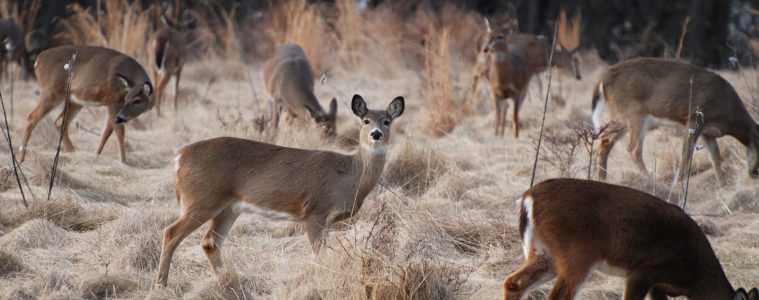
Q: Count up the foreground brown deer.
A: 2